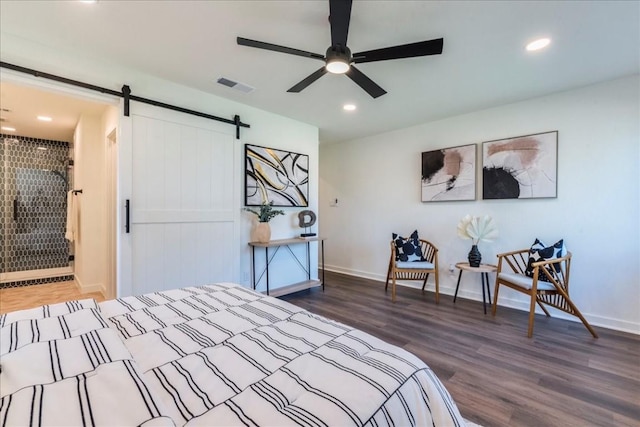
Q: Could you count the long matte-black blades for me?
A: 5